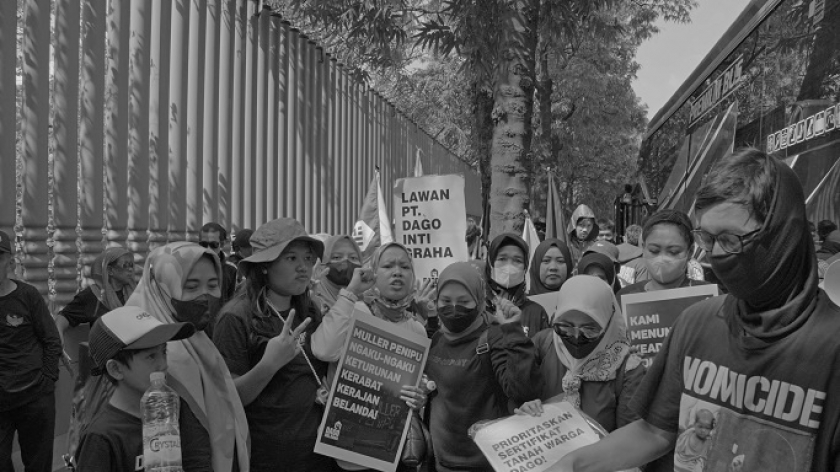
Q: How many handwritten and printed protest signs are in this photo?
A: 4